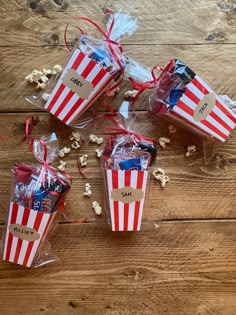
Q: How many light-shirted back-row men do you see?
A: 0